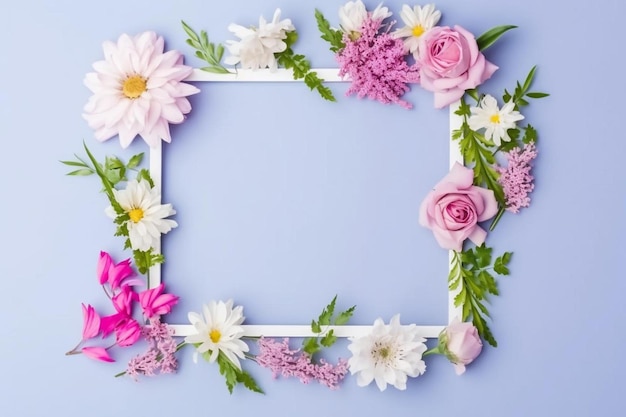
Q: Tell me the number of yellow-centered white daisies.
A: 4